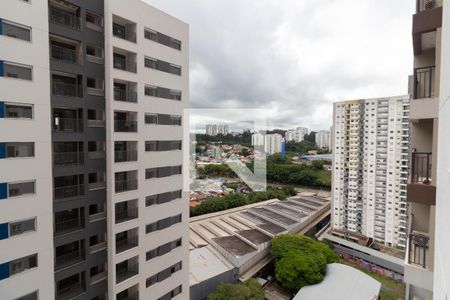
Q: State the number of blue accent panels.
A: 7